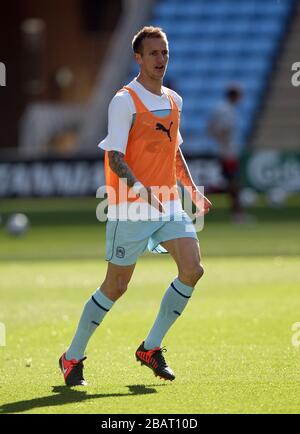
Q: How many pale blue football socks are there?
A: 2